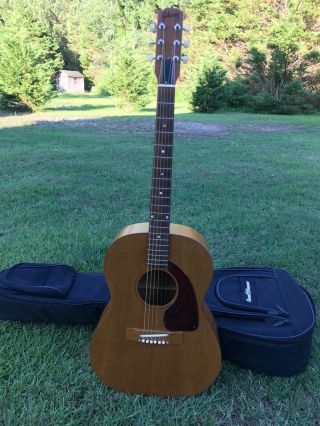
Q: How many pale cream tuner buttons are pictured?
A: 6